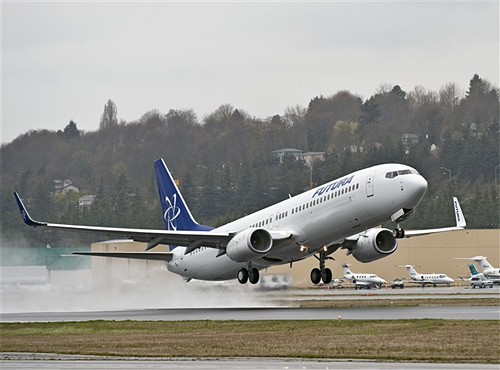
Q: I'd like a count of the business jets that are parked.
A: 4